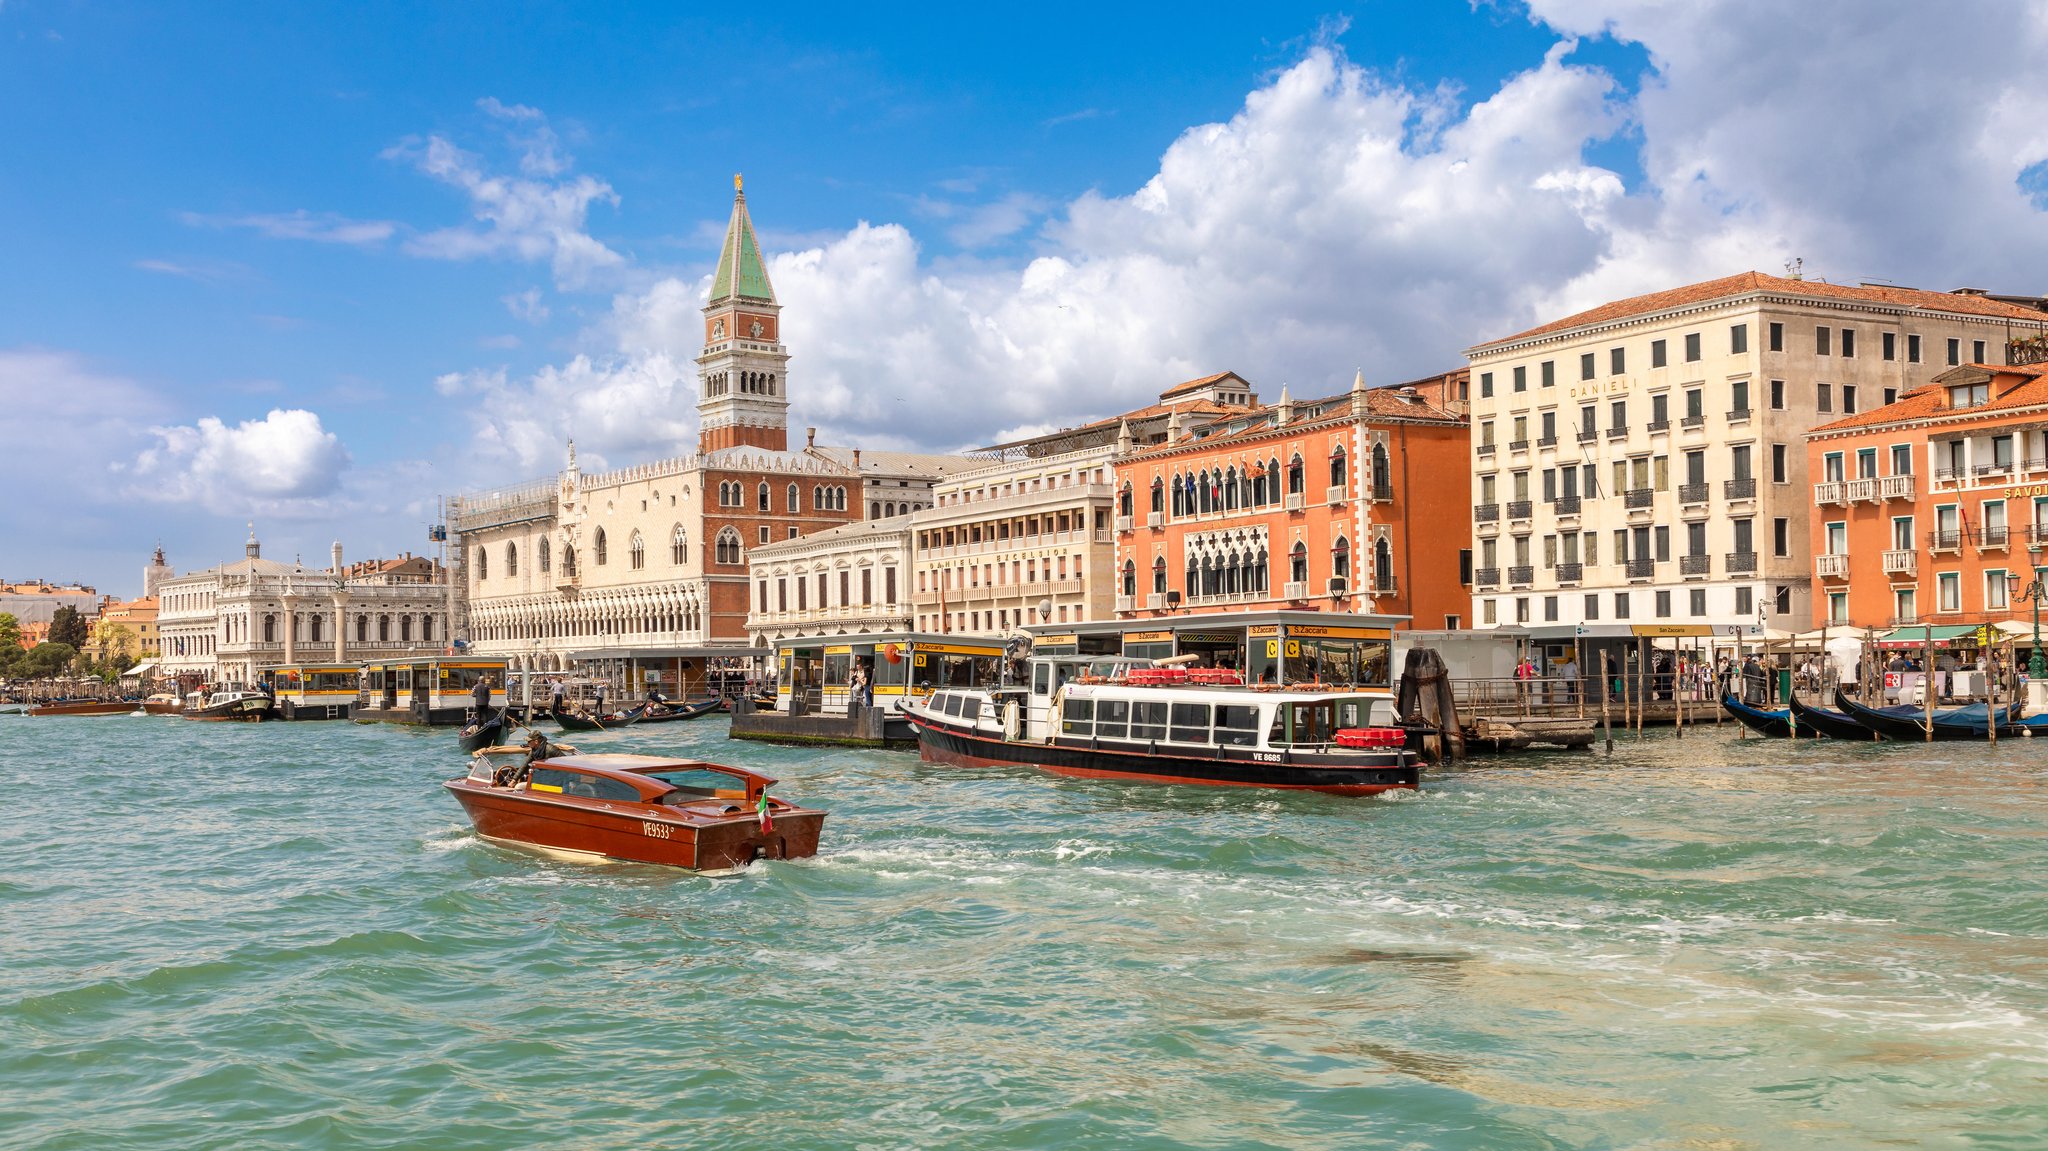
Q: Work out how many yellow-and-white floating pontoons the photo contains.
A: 4